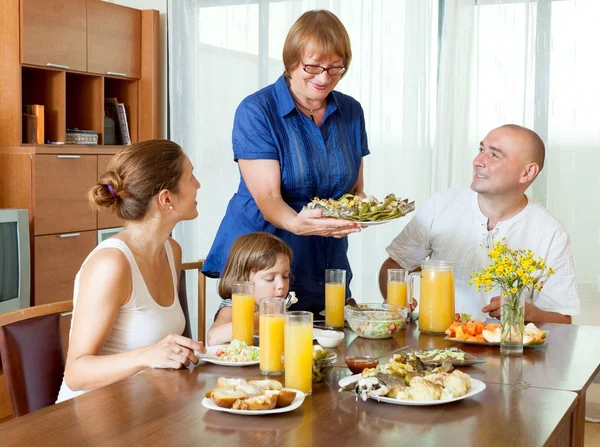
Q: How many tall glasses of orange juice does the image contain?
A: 5